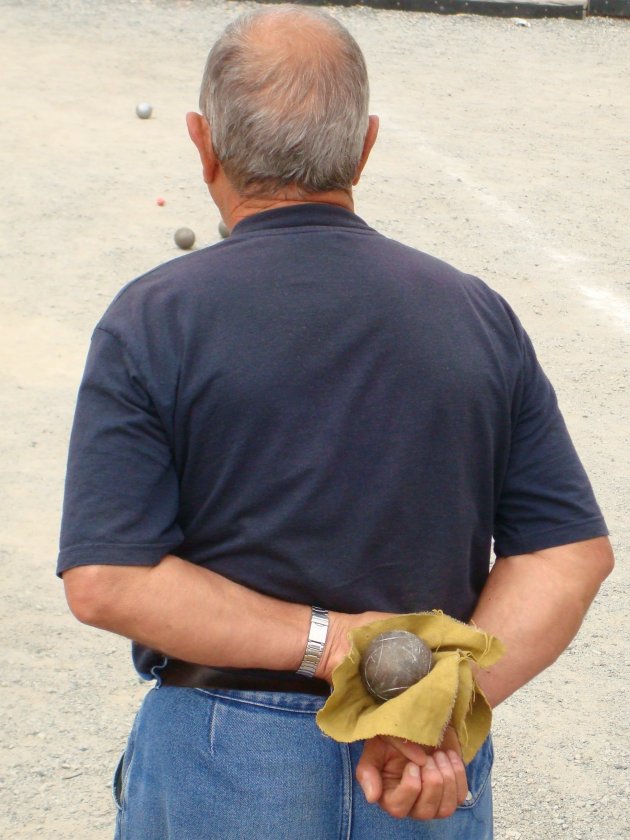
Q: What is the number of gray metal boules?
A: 4